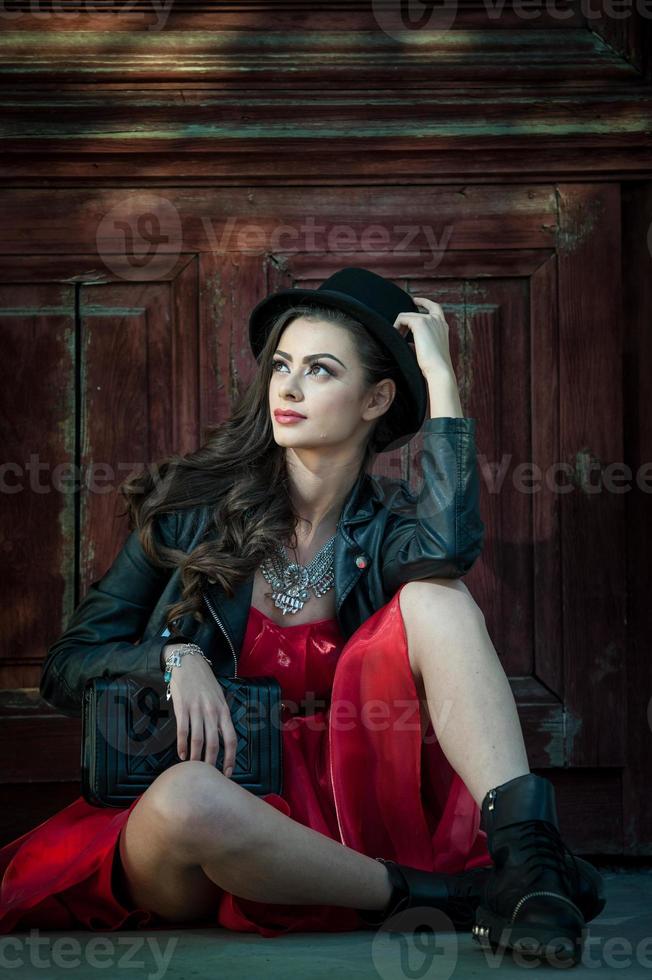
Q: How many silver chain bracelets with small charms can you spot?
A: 1